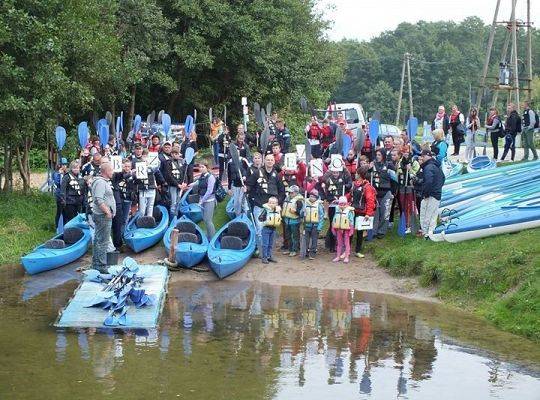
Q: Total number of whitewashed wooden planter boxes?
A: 0